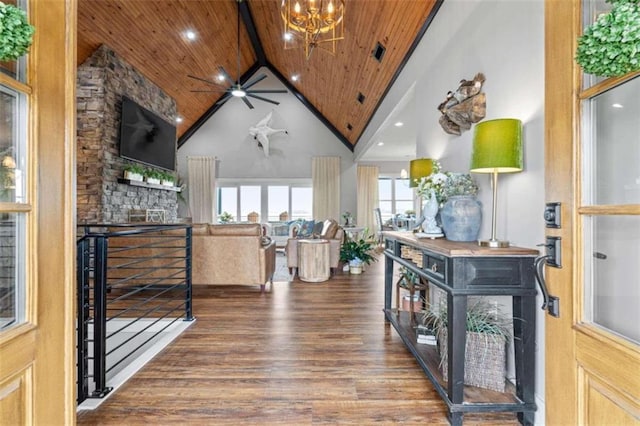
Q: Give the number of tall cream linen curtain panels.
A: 3